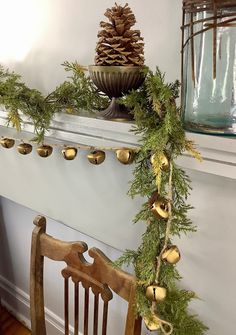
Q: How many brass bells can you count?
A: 11